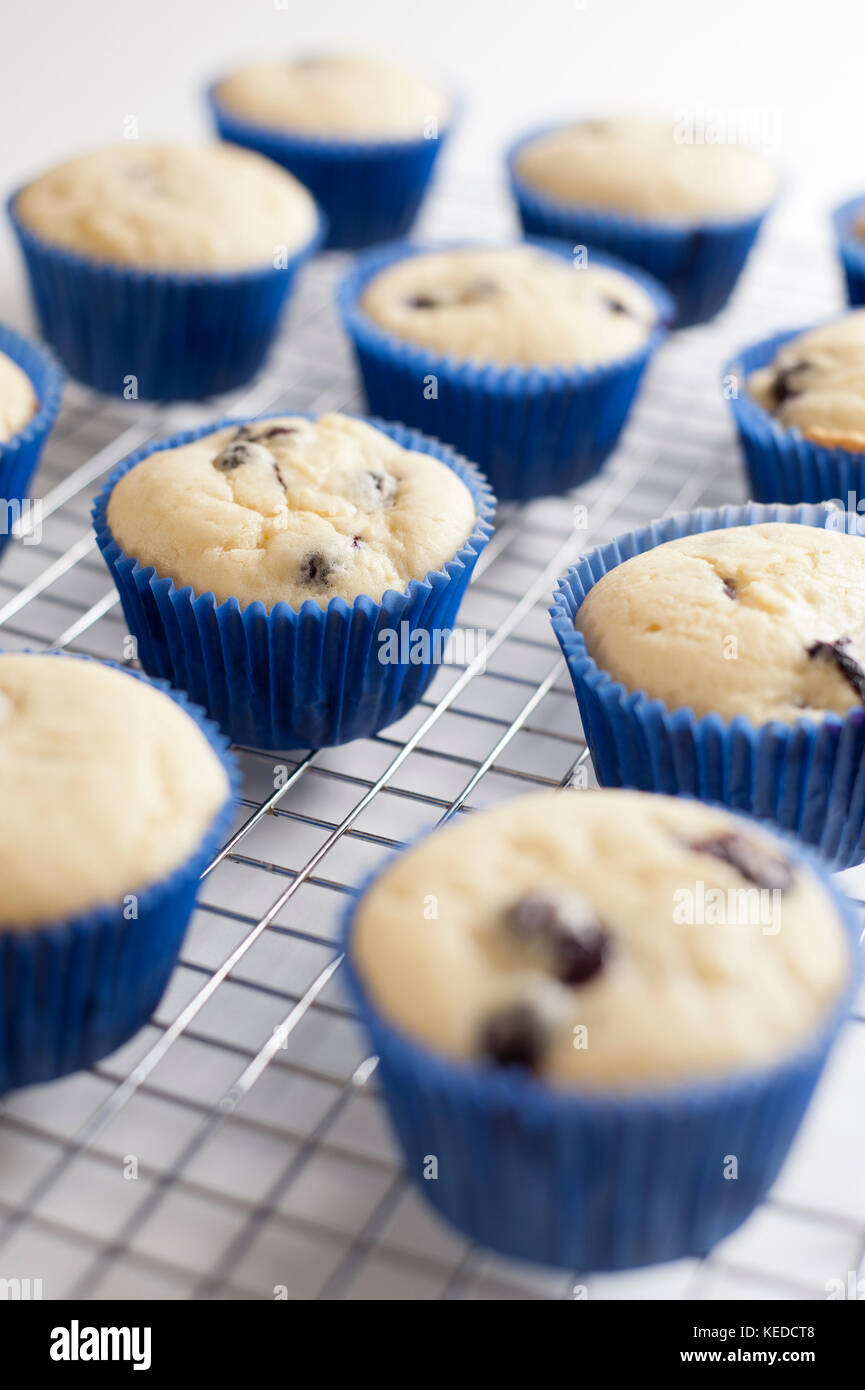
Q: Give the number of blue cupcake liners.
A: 11